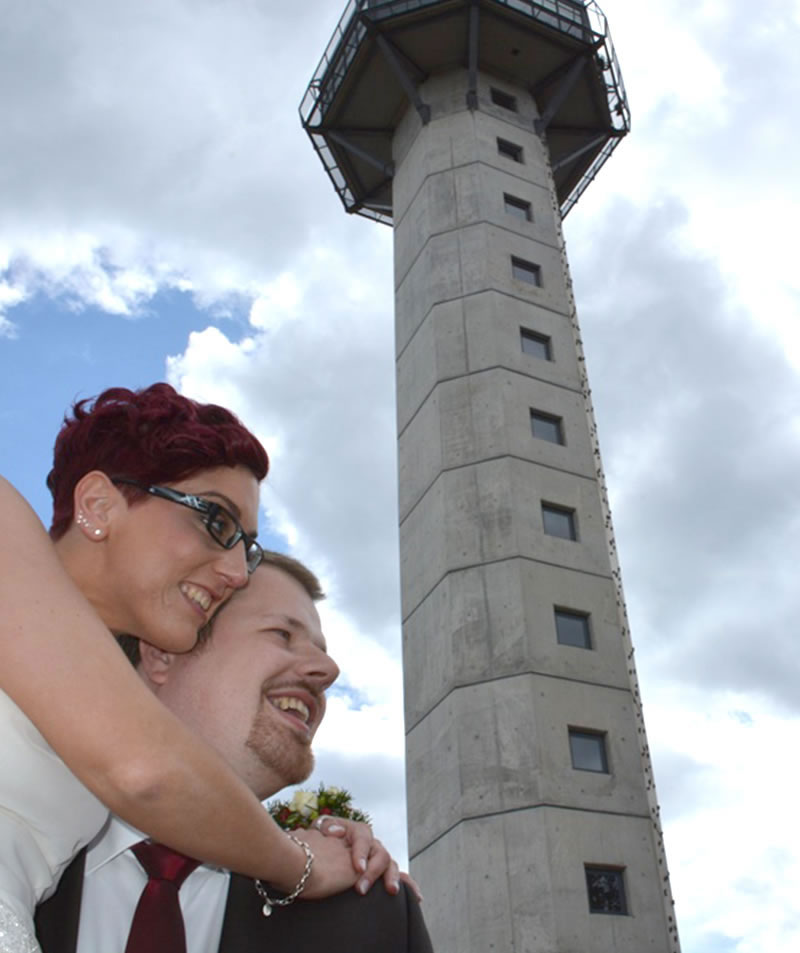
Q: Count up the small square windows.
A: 10